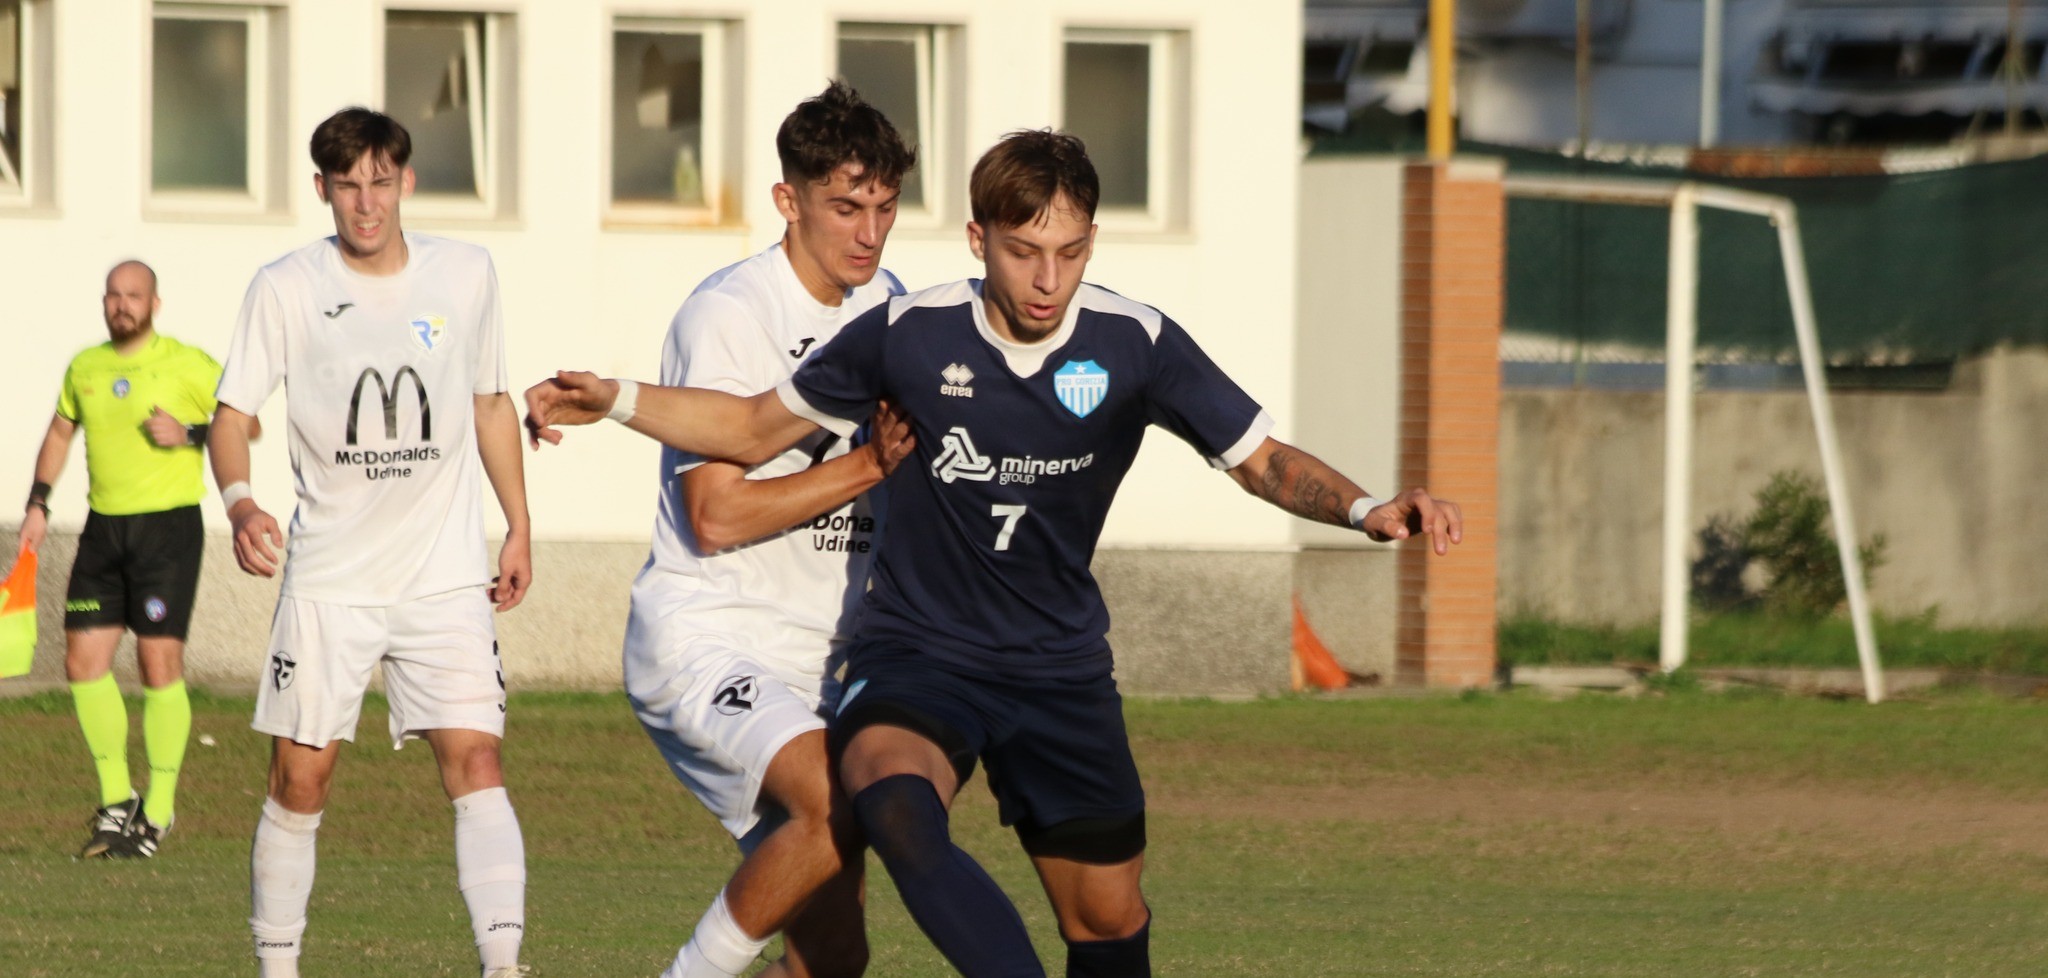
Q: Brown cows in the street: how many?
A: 0